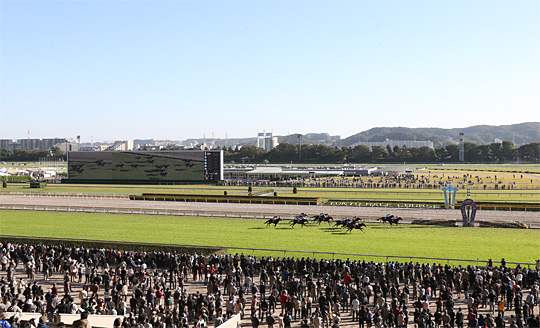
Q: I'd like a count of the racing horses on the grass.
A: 11